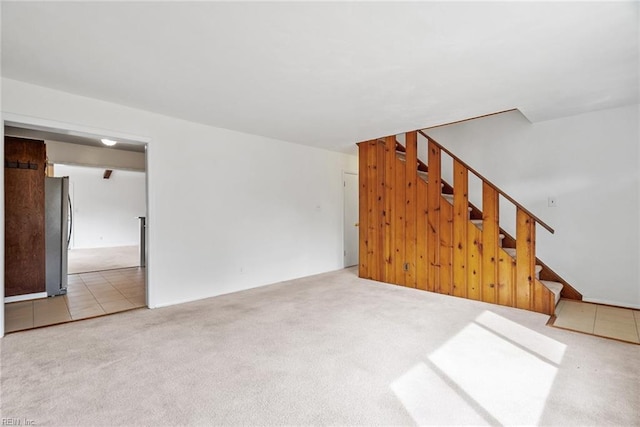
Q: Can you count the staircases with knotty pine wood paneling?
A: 1